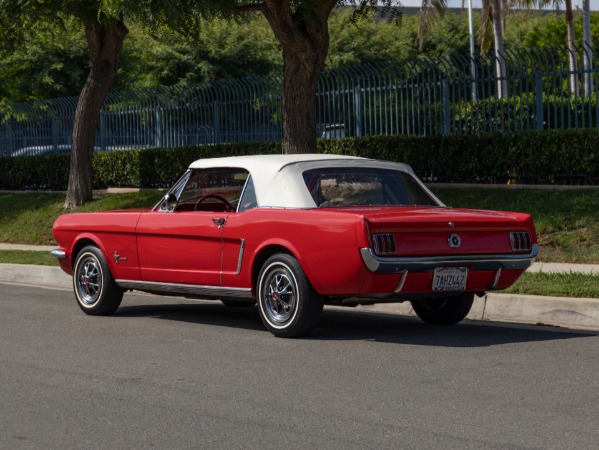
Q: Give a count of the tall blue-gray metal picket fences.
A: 1